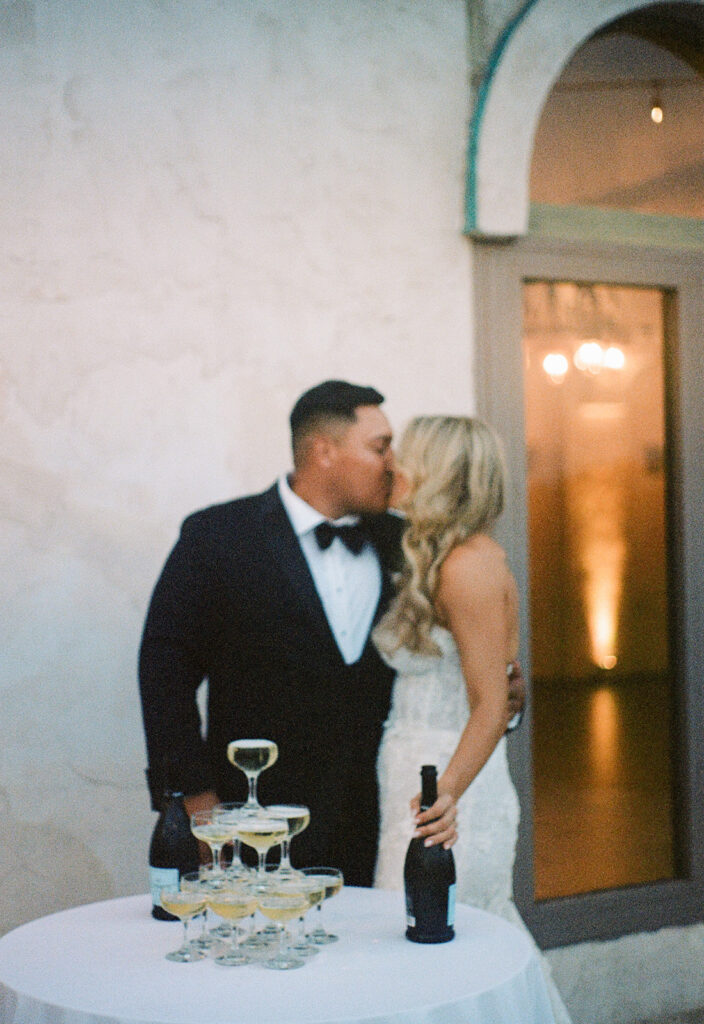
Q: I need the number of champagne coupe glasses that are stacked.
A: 14